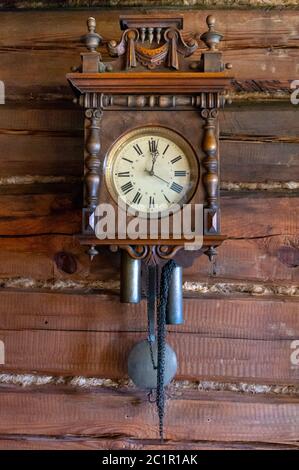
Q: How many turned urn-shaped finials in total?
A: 2